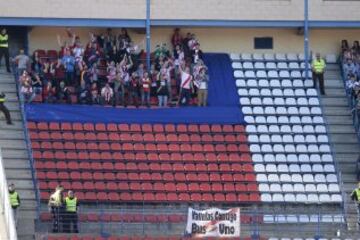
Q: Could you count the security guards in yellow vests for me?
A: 7